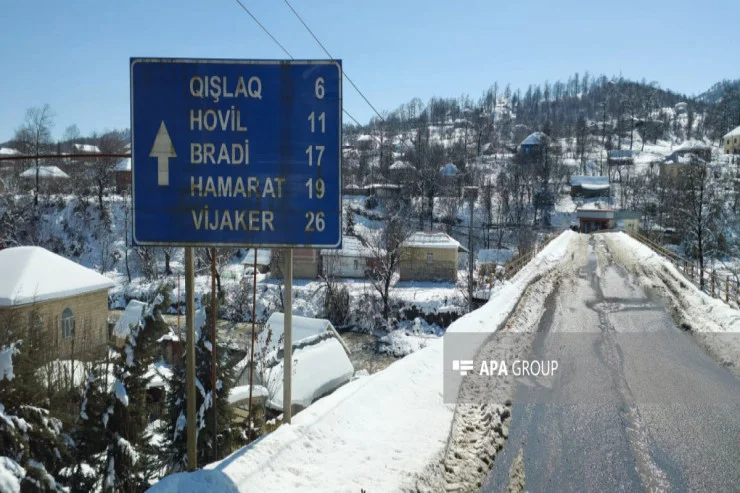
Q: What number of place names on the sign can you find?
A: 5